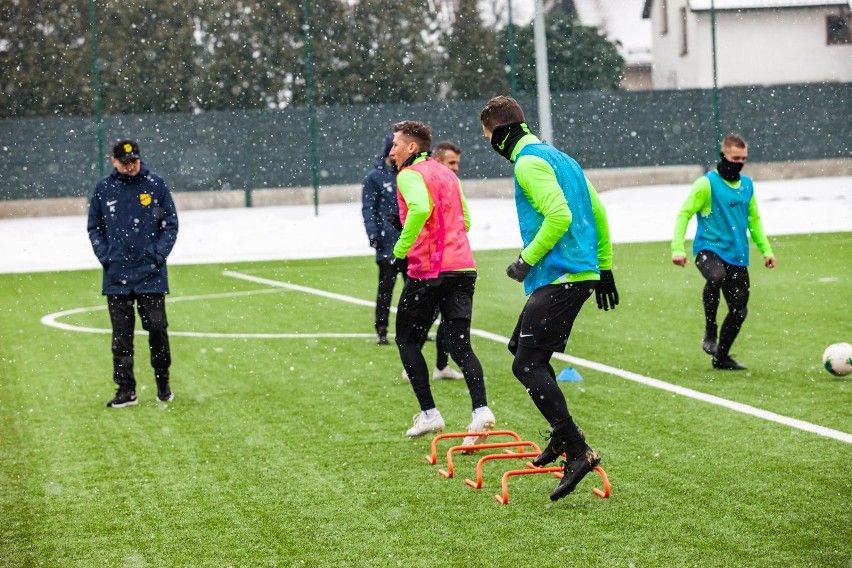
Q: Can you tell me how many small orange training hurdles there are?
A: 4